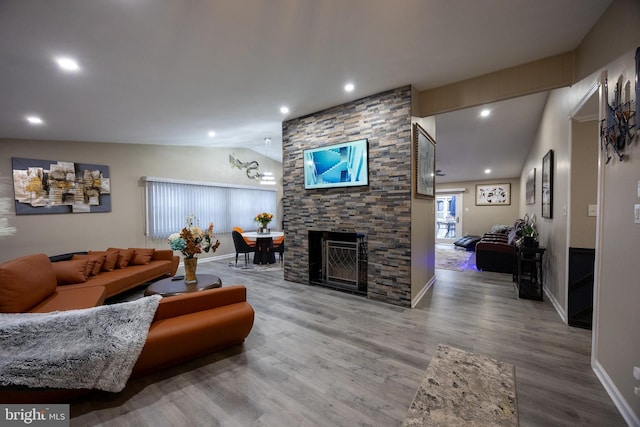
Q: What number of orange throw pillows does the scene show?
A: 5